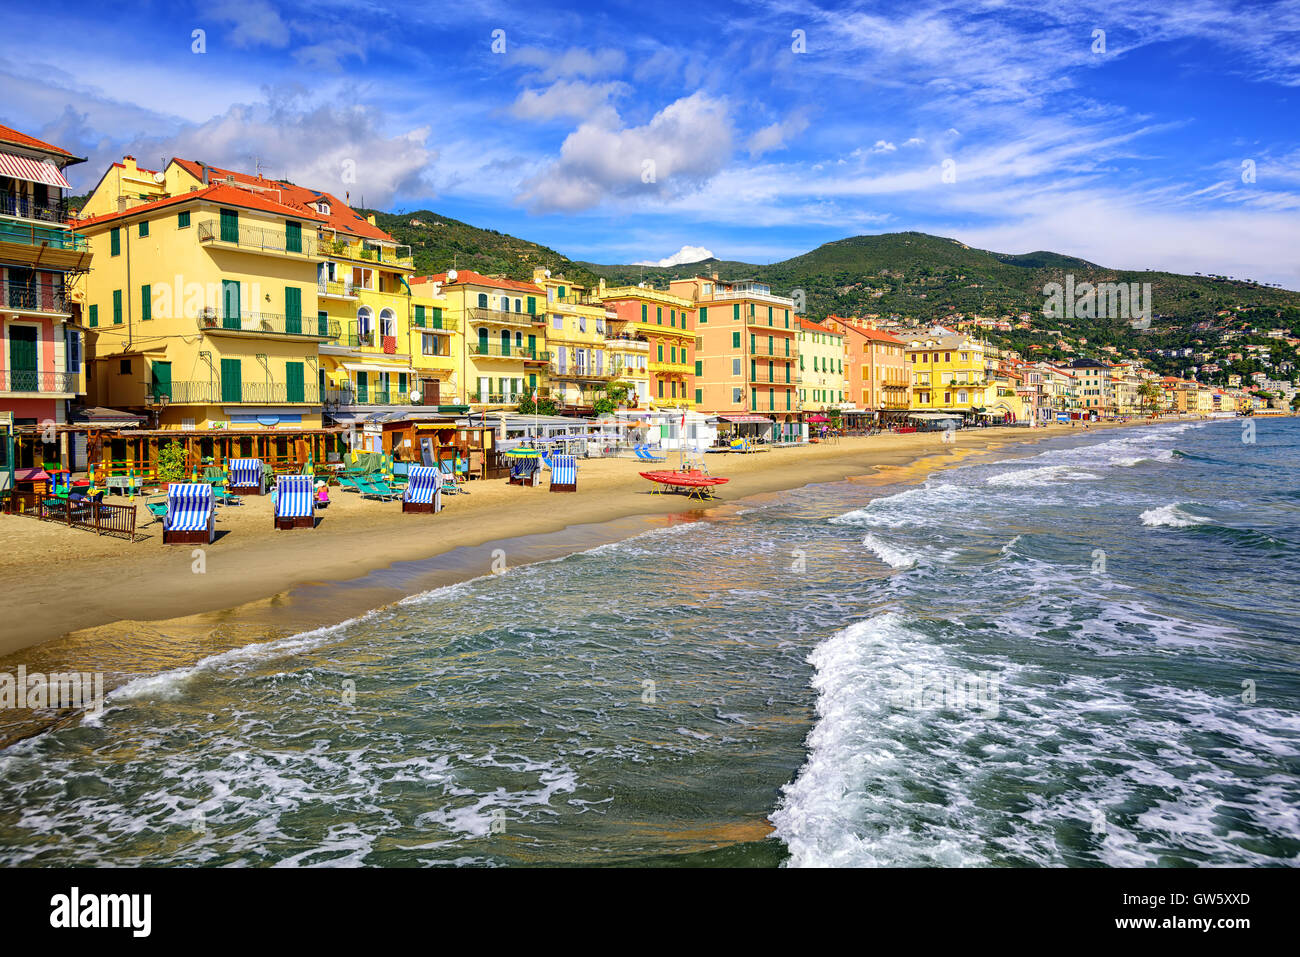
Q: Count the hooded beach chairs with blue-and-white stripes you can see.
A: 6